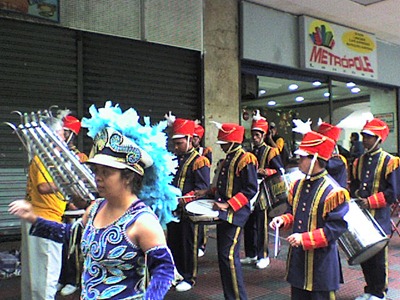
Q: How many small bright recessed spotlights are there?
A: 8